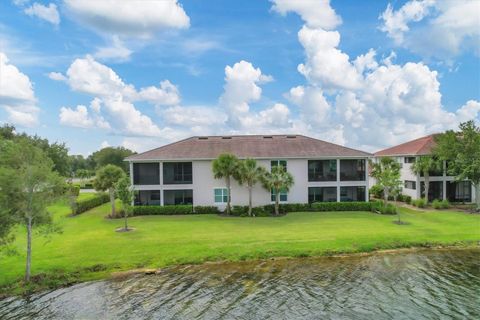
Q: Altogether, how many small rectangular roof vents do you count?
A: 4